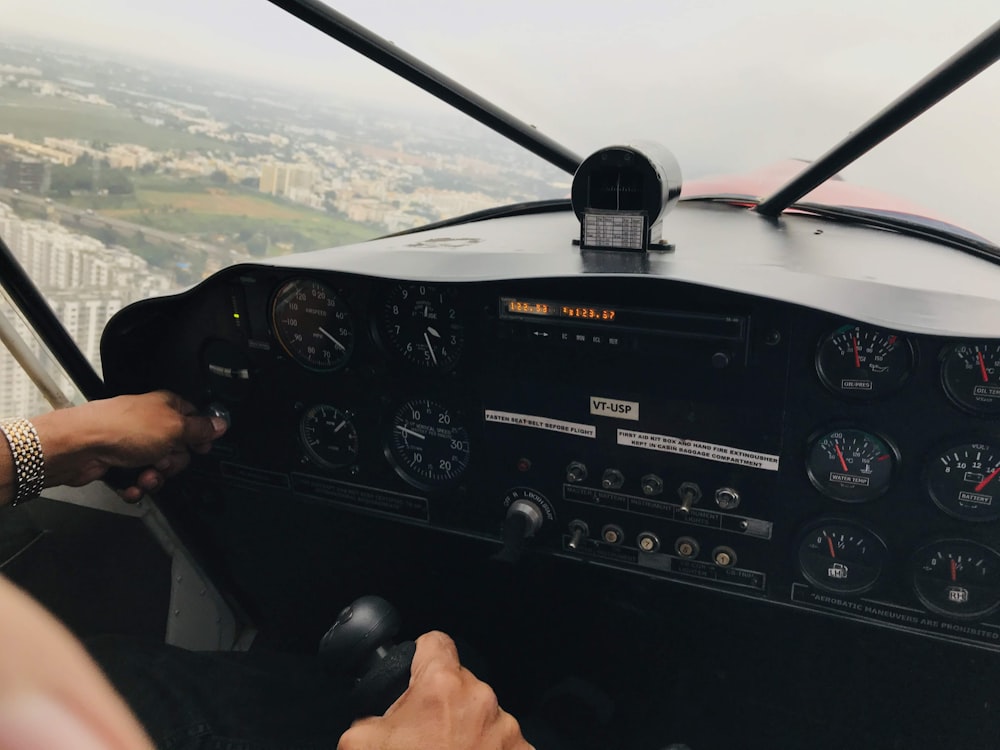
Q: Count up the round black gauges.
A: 10